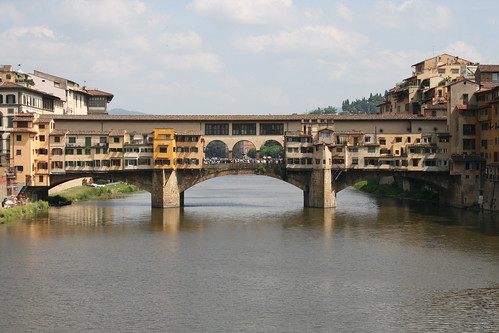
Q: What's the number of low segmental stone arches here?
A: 3